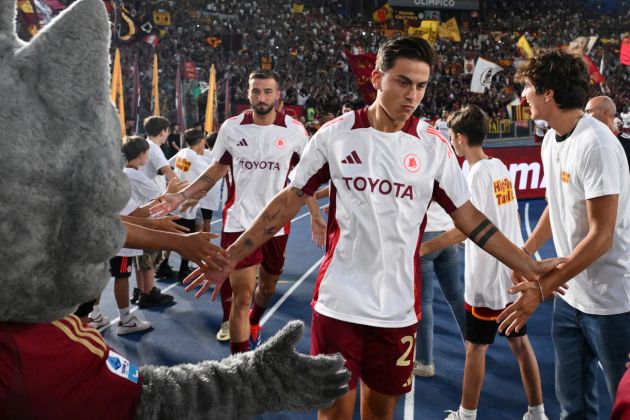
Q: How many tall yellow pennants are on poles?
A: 3